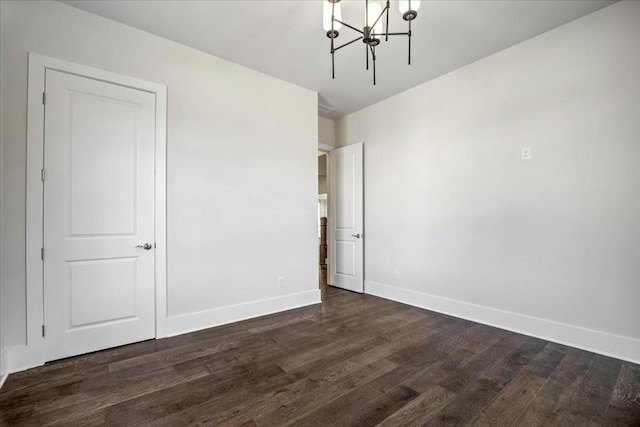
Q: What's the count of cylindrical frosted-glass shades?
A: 3